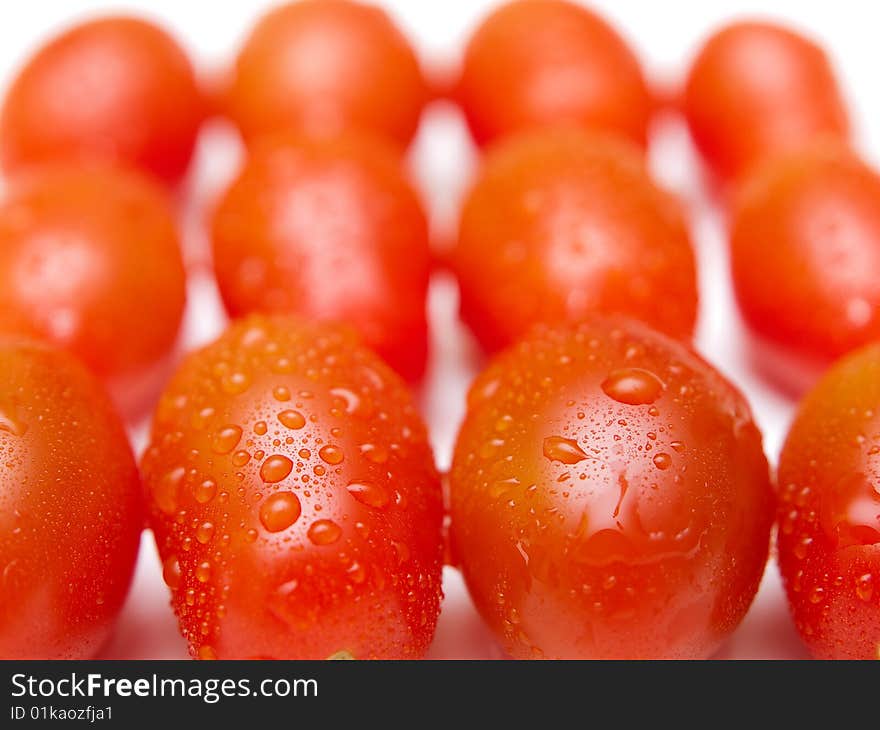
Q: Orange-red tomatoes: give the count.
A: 12